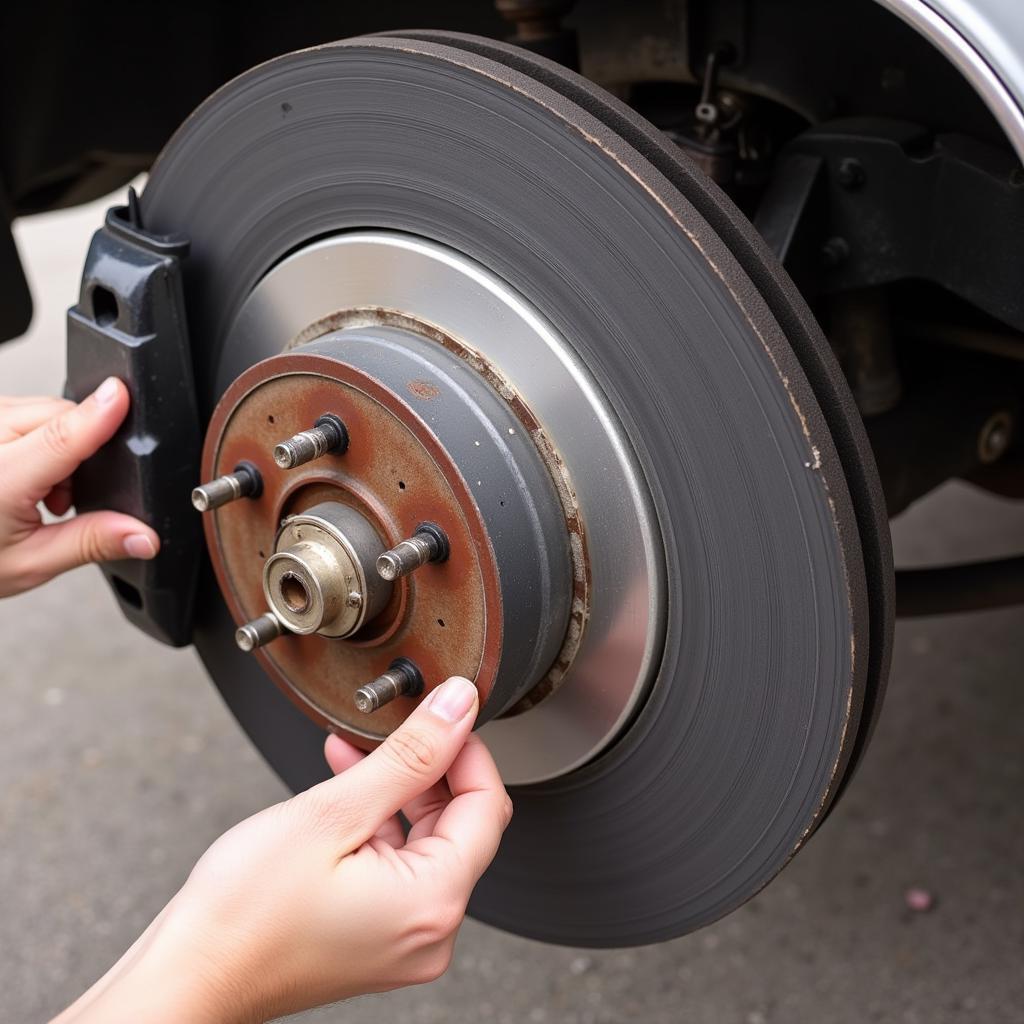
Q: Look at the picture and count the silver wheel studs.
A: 5